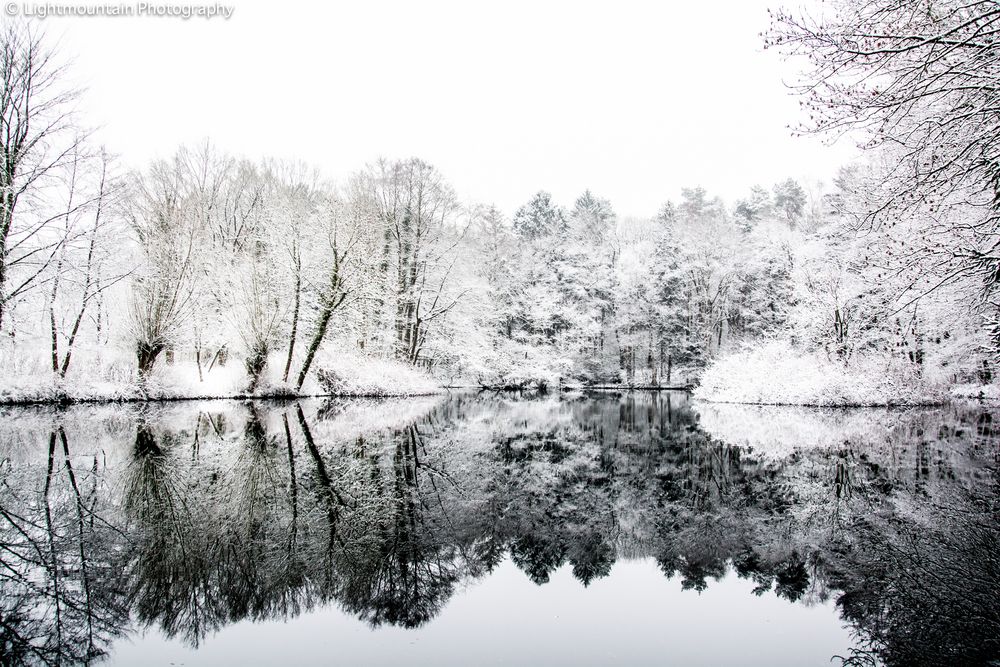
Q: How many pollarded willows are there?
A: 2